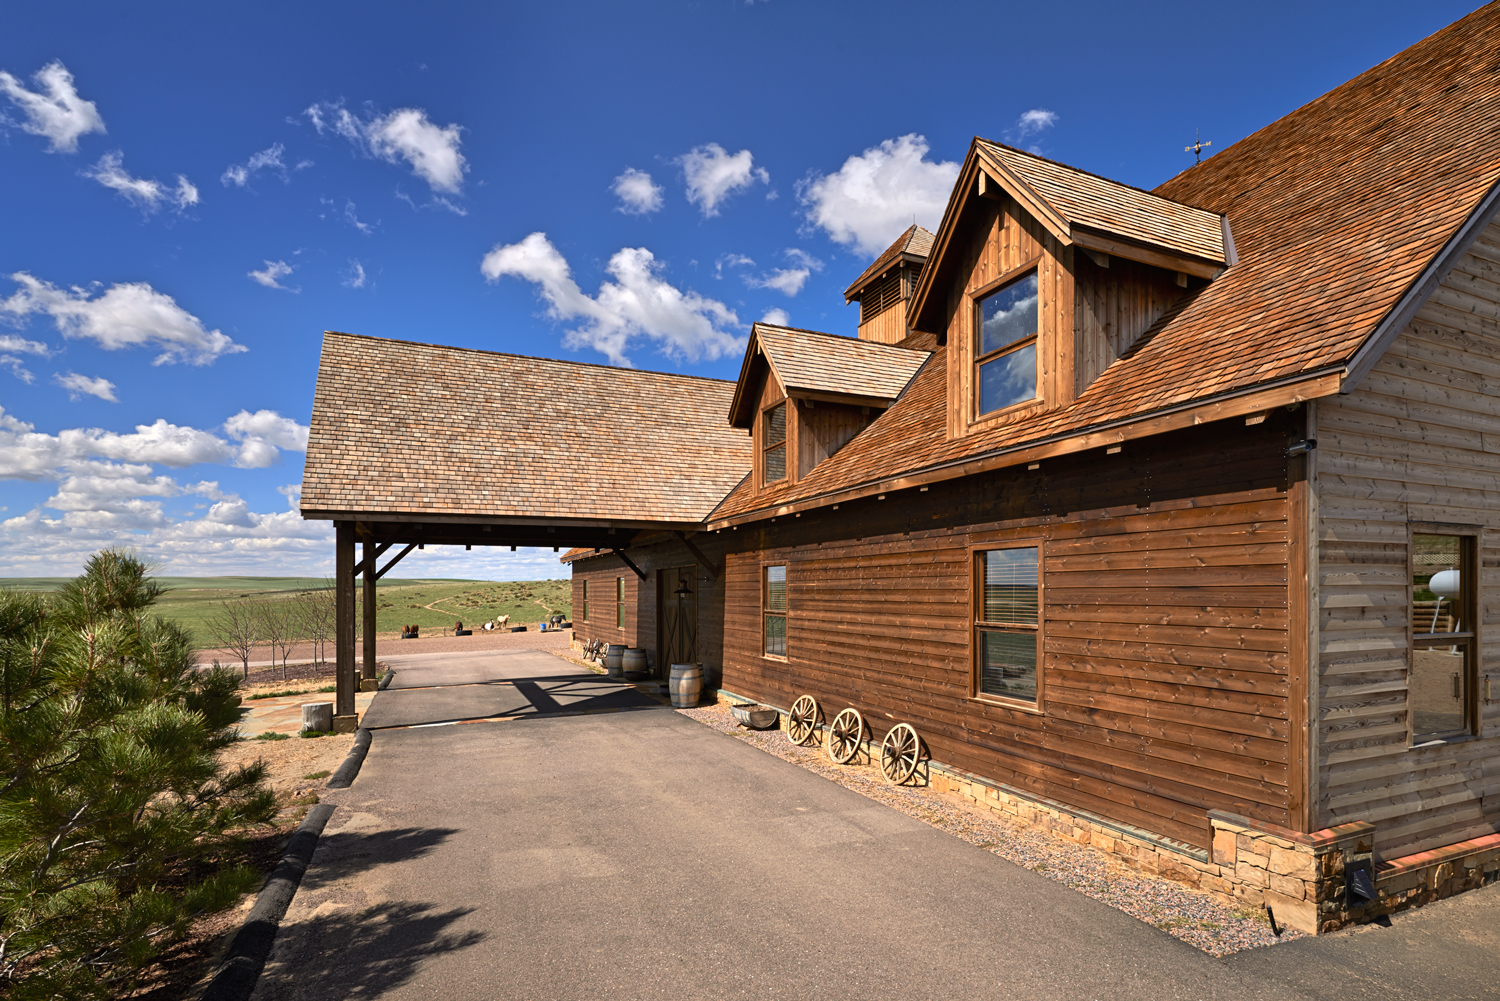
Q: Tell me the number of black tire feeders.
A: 4